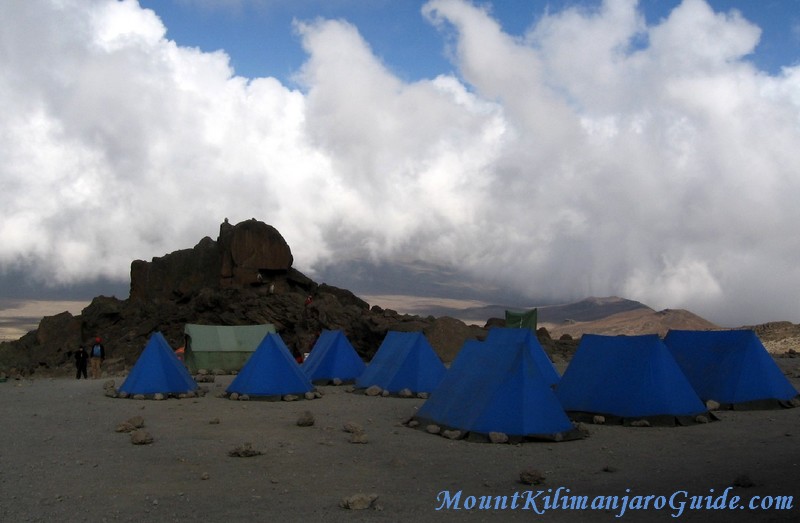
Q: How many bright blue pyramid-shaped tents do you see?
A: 8